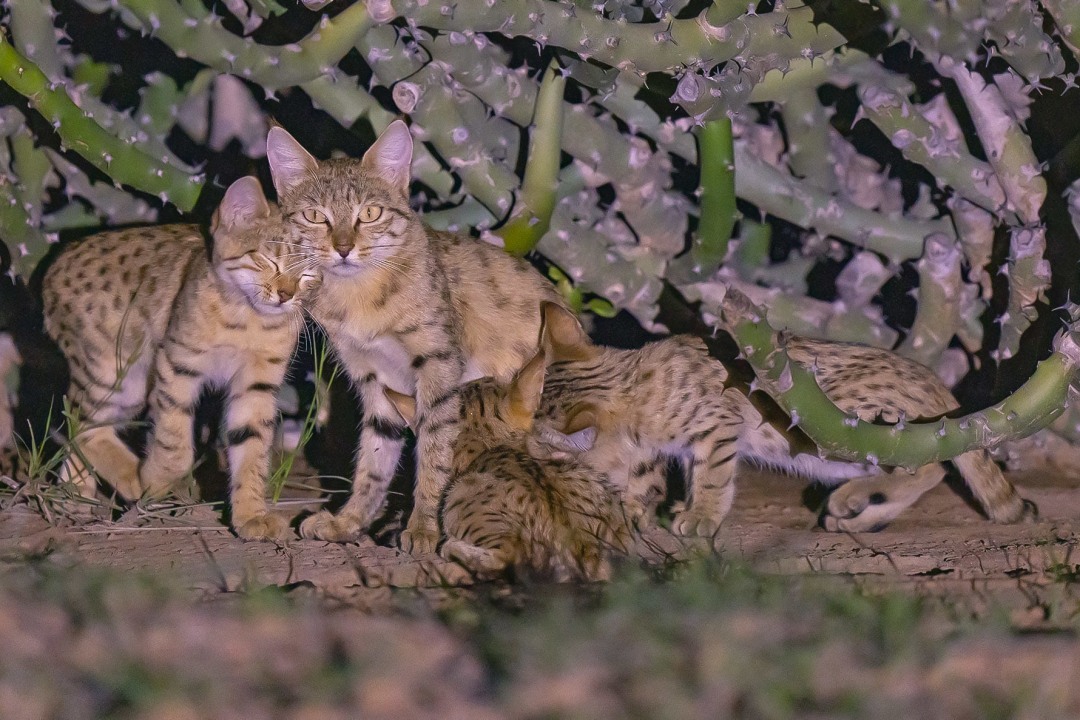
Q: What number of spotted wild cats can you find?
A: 4